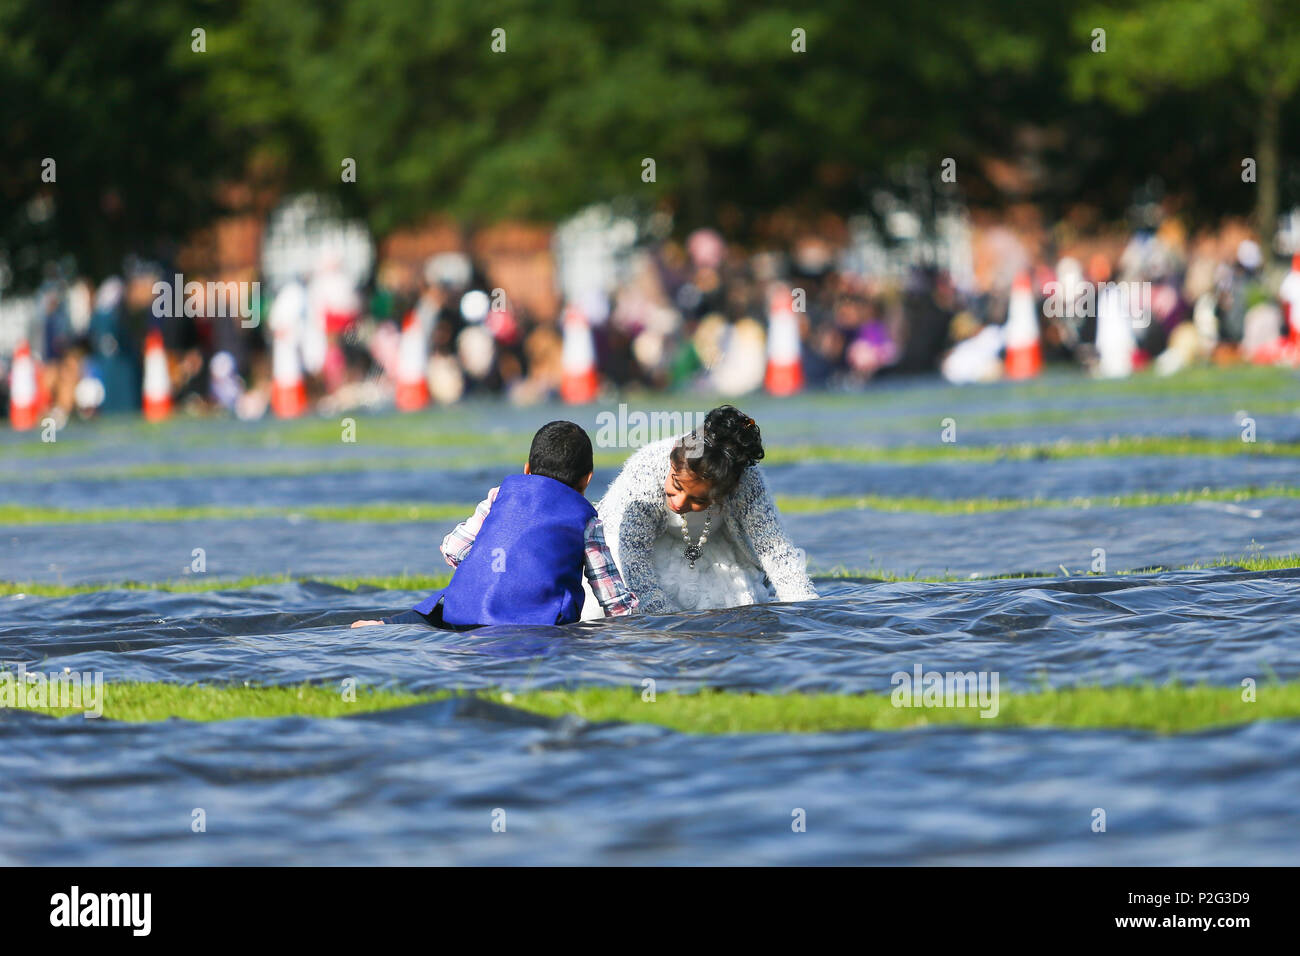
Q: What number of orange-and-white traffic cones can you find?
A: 8